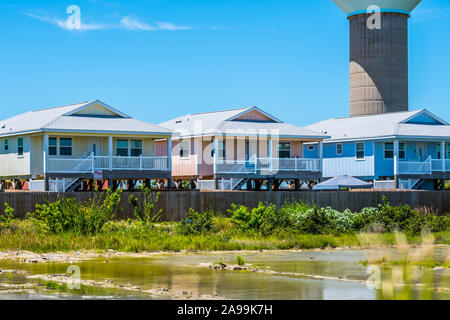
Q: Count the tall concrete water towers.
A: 1